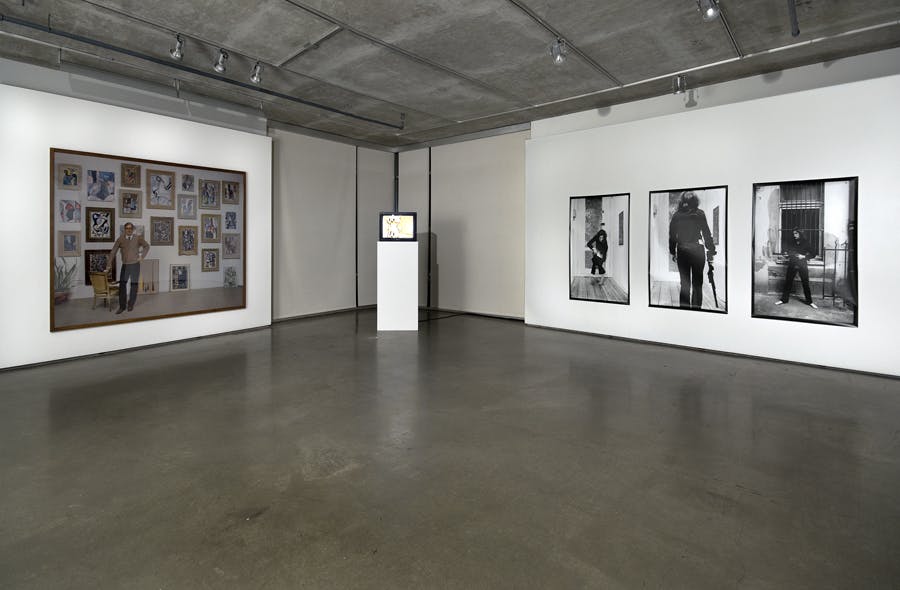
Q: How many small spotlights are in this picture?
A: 6